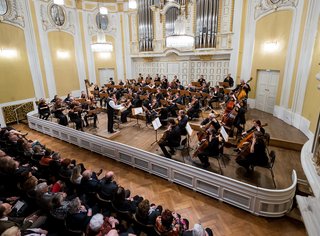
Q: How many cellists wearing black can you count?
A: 6